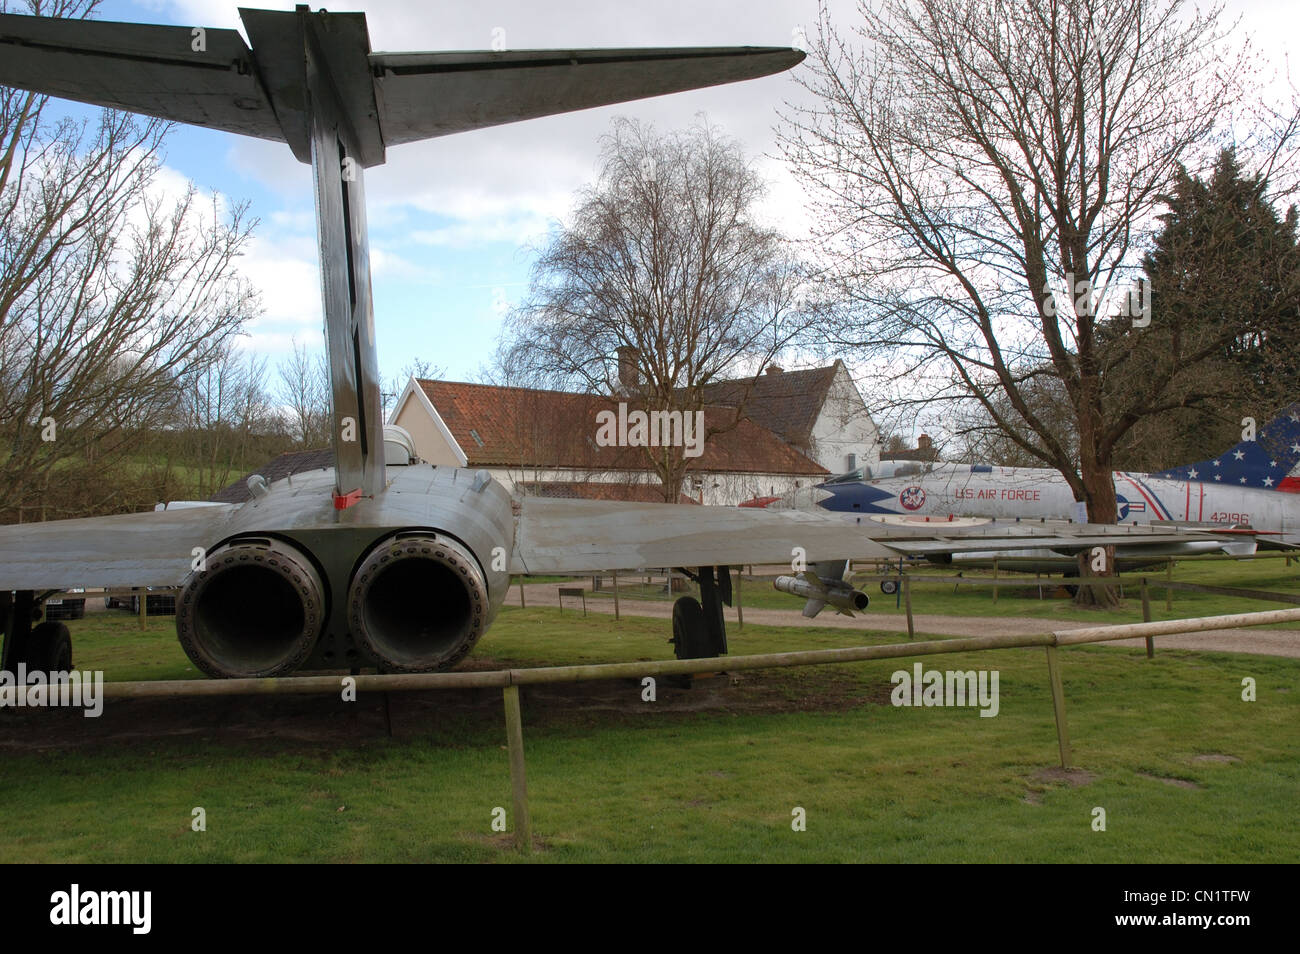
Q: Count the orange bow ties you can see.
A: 0